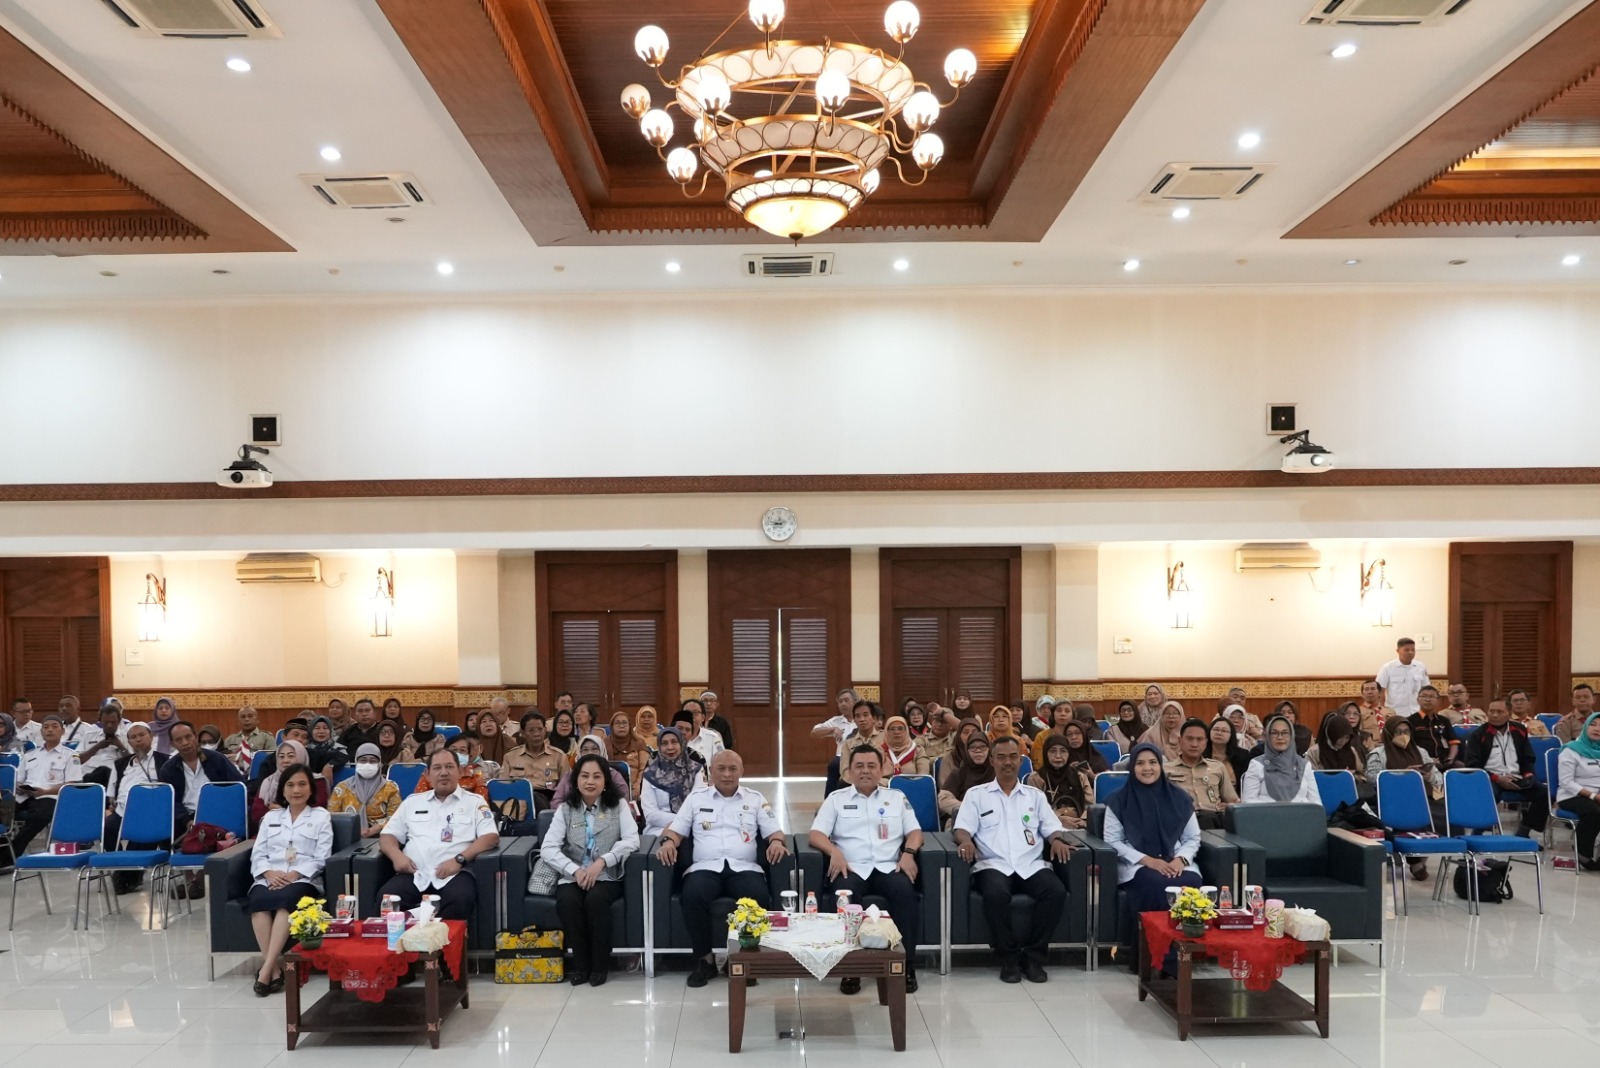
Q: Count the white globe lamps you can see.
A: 14